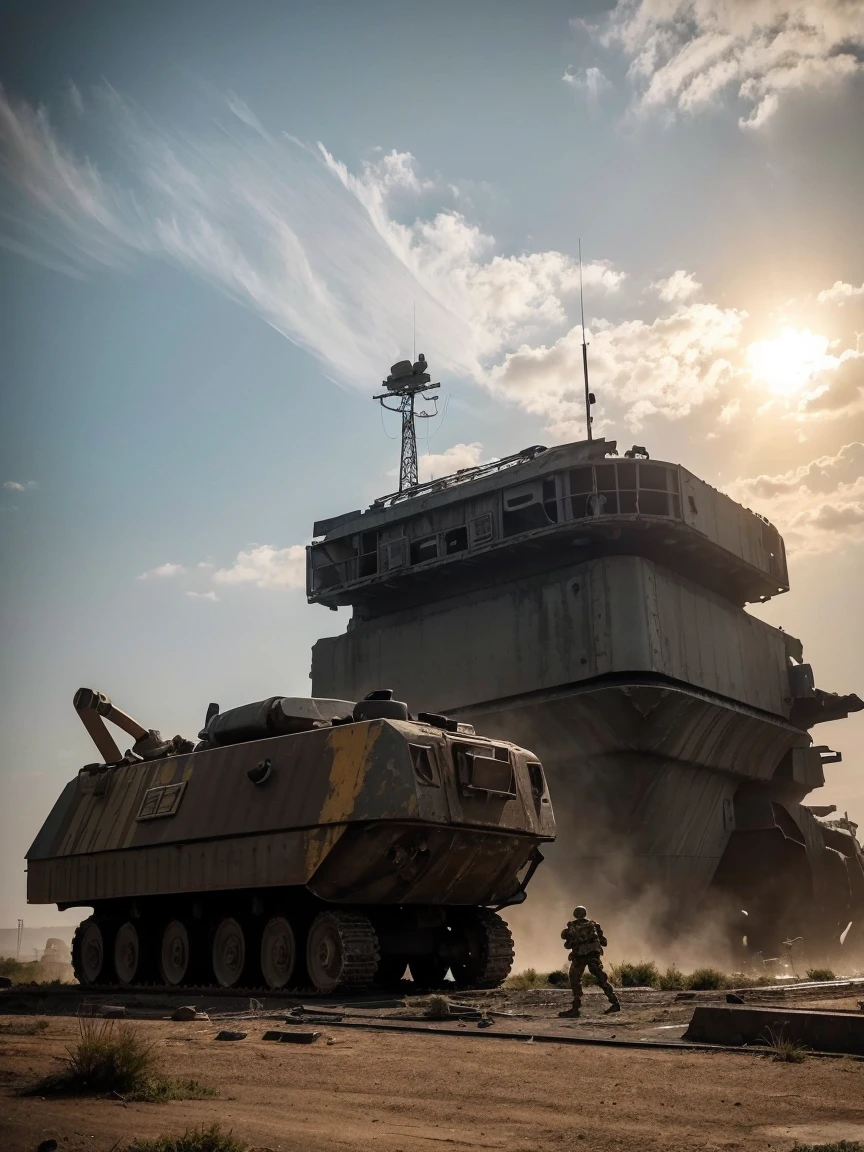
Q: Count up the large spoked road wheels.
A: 6